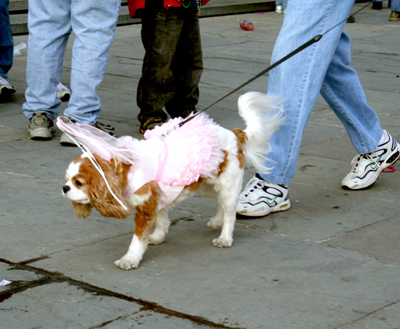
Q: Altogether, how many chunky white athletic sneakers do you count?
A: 2